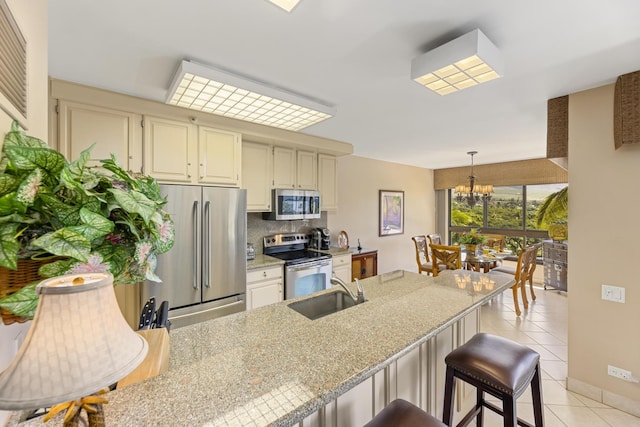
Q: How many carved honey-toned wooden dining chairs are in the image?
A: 6